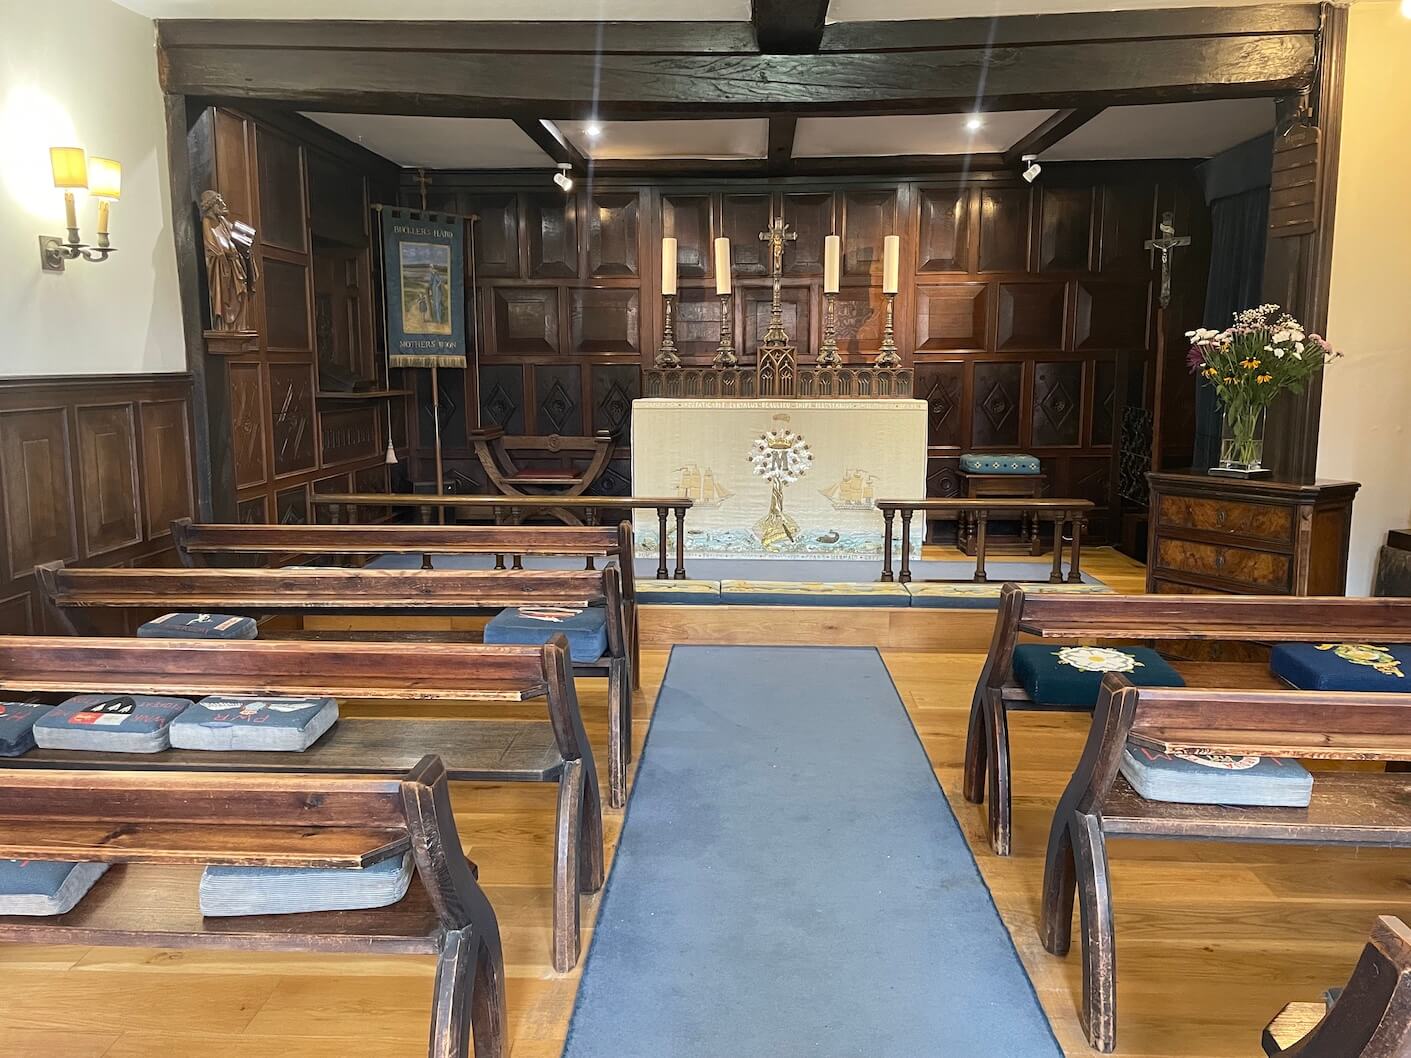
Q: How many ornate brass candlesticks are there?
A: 4